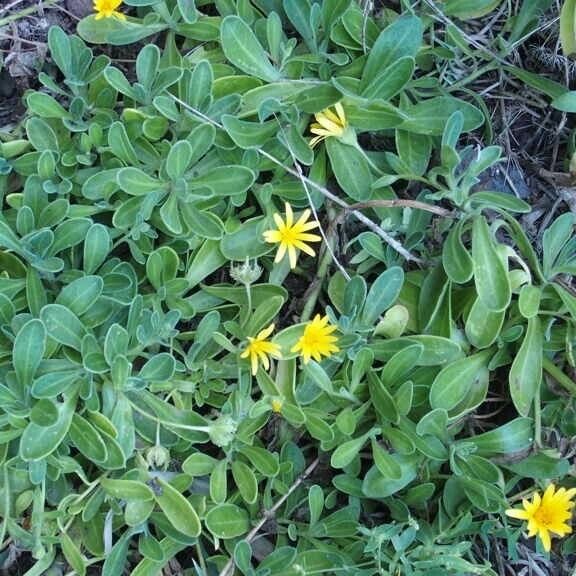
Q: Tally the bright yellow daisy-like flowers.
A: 6